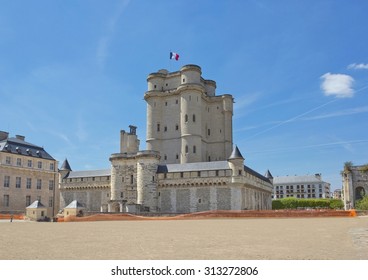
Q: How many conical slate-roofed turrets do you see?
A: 3